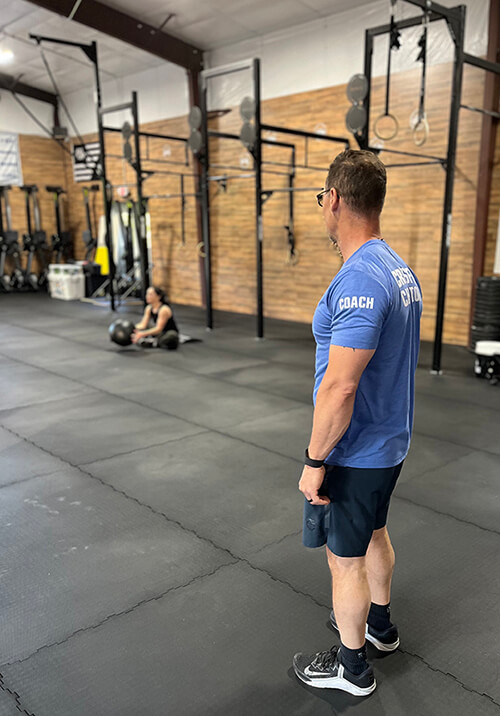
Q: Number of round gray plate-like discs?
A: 8